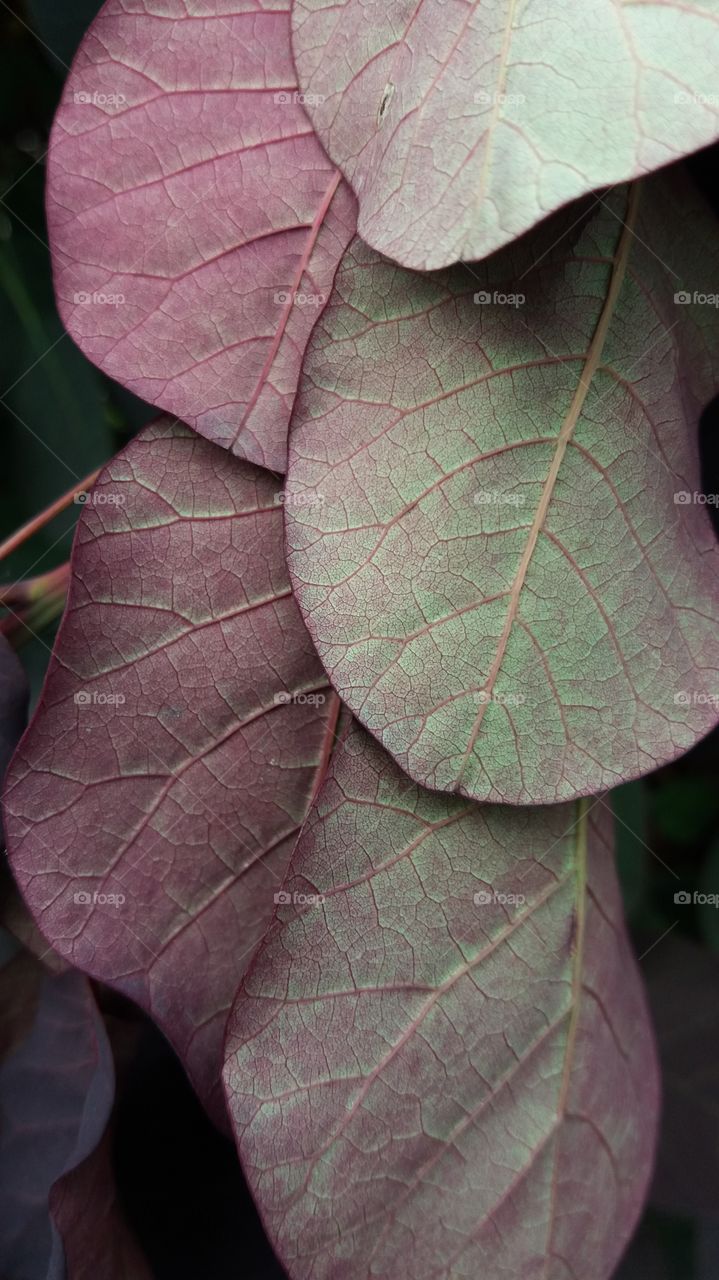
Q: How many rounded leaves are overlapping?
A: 5